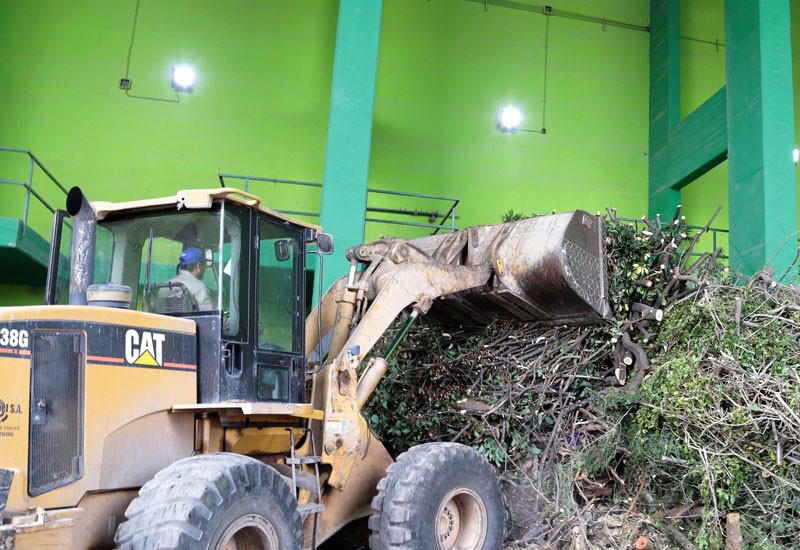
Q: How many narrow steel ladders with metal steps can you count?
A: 1